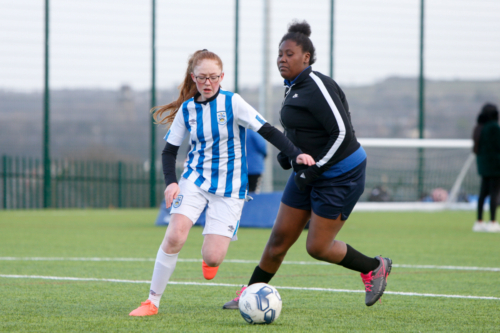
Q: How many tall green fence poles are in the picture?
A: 5